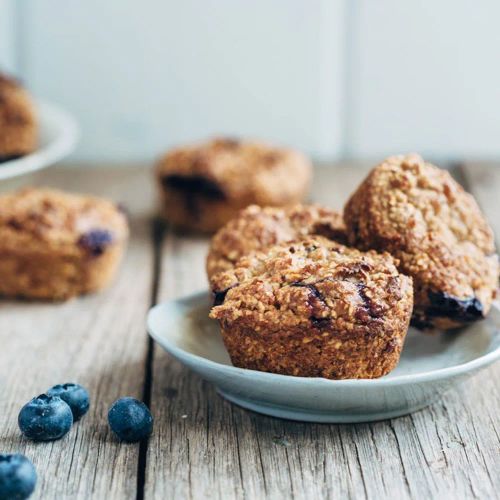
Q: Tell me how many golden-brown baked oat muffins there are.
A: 6